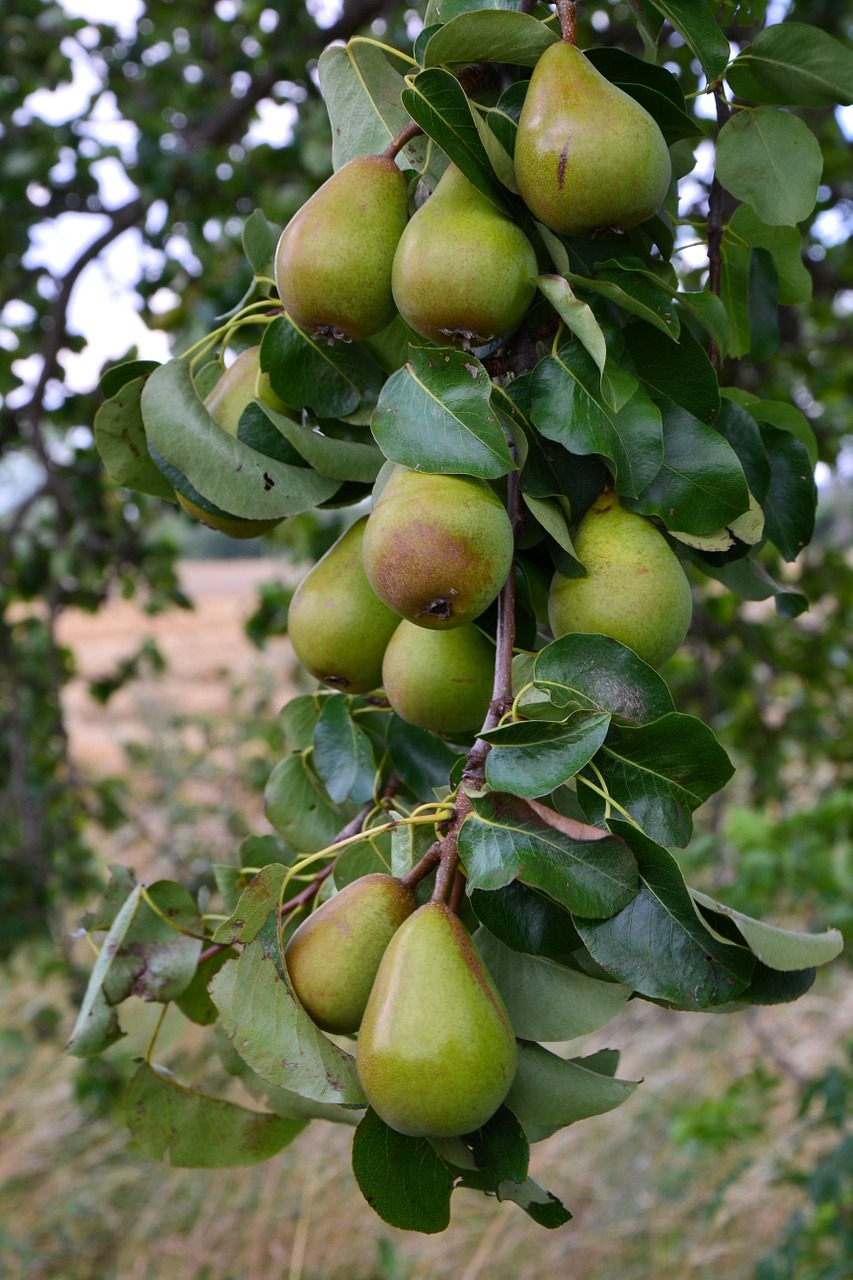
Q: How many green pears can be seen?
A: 10